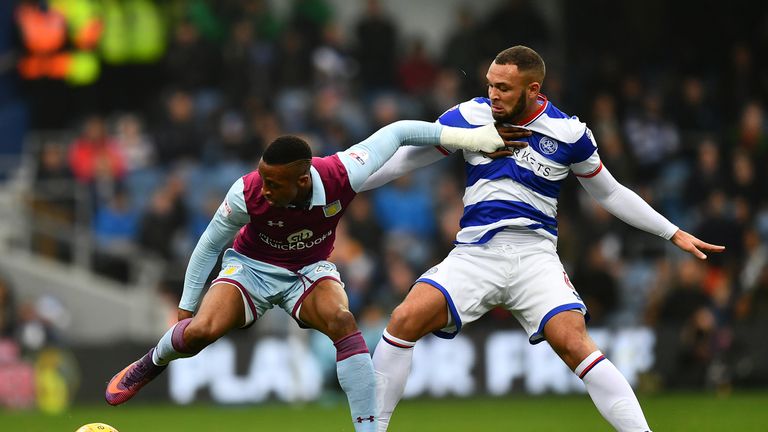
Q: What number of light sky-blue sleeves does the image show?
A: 2